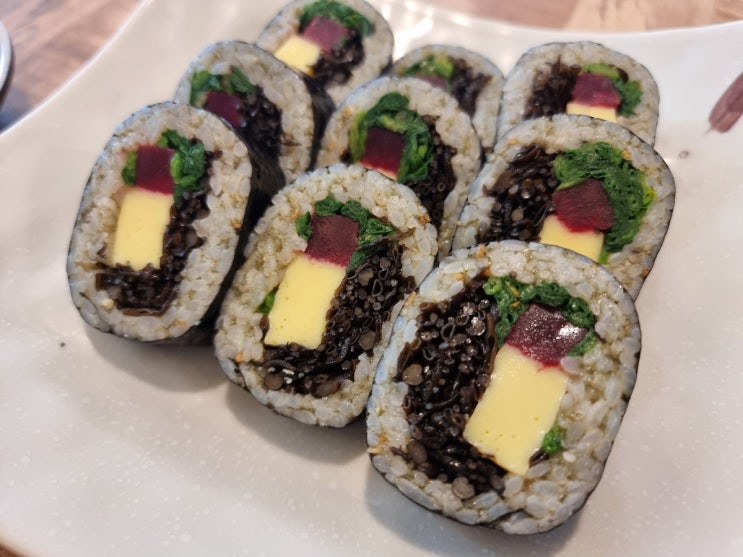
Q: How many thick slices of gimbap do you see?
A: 9